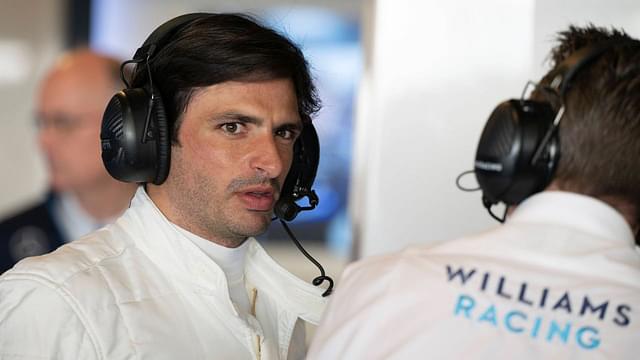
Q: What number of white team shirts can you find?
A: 1